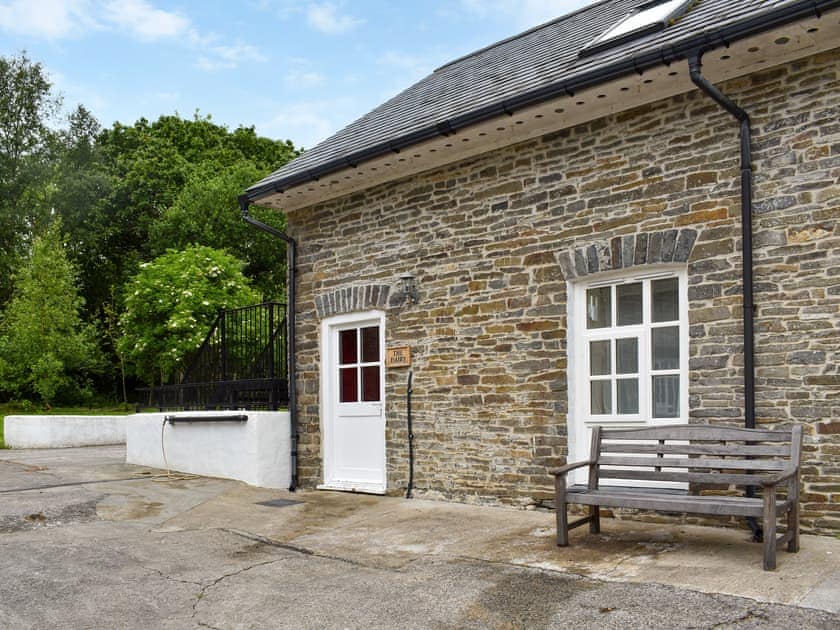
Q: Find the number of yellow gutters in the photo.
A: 0